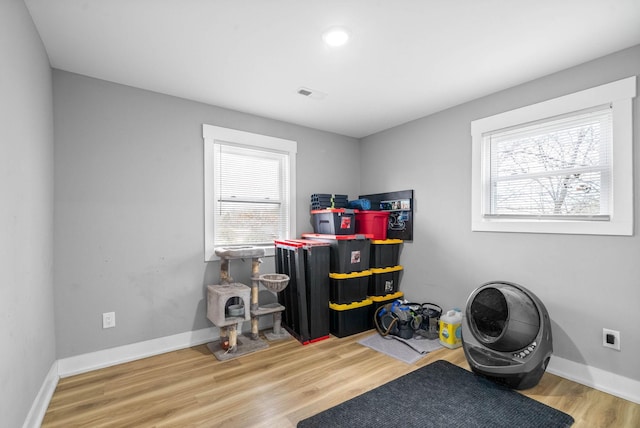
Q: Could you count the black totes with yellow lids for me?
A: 5